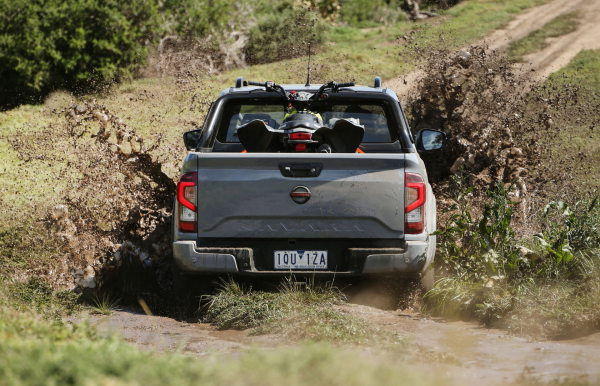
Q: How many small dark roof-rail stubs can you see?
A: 2